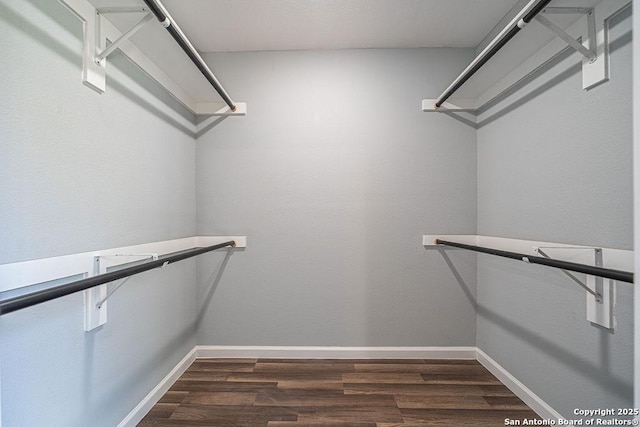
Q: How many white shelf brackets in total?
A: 4